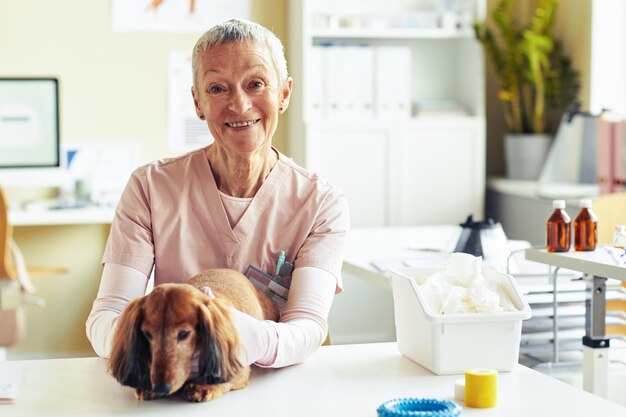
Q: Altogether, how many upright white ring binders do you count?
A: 6